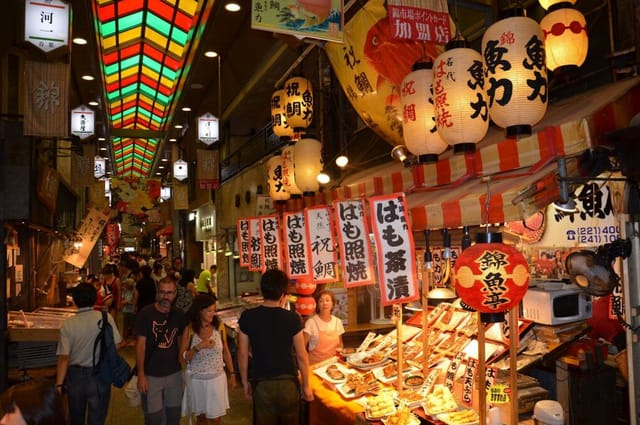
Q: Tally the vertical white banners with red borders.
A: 7